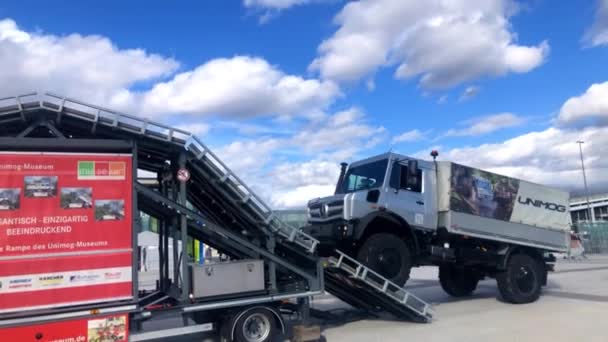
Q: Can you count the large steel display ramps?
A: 1